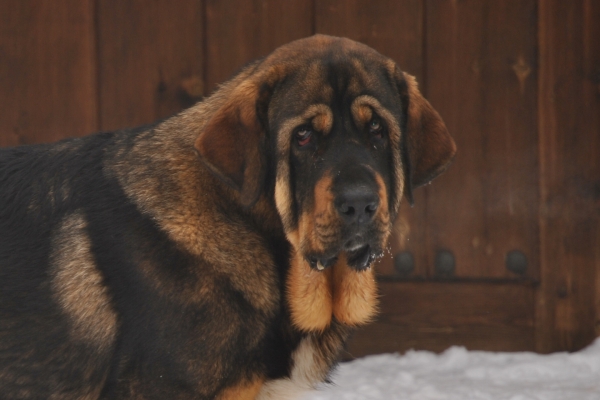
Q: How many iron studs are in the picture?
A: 3